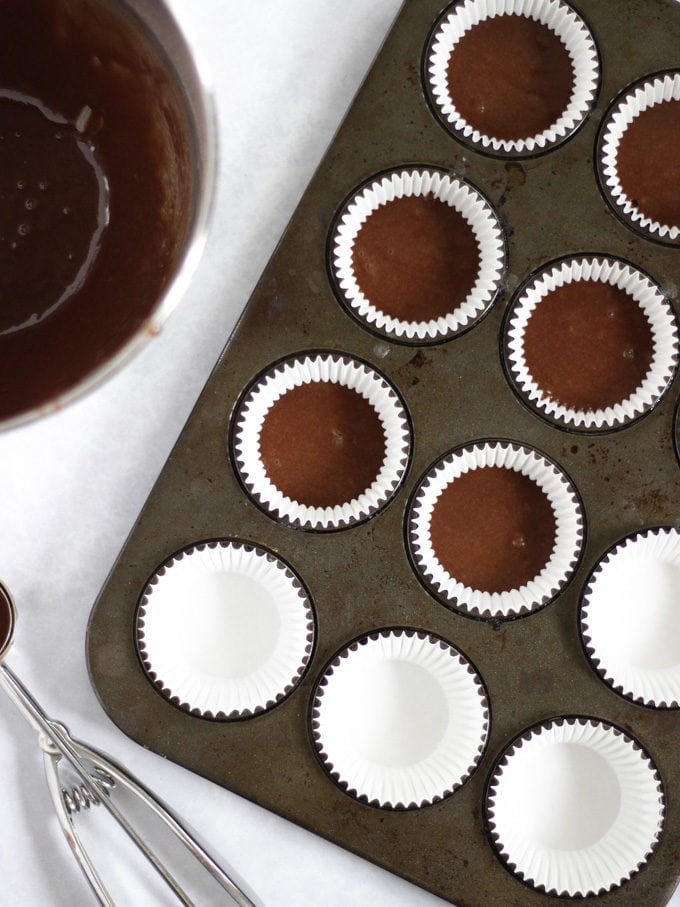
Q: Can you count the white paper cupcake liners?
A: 10